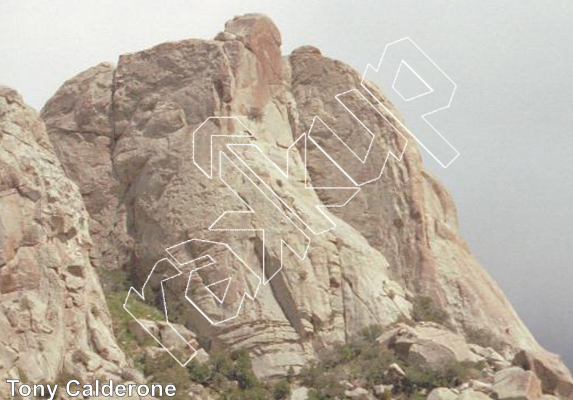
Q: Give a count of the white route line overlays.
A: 0